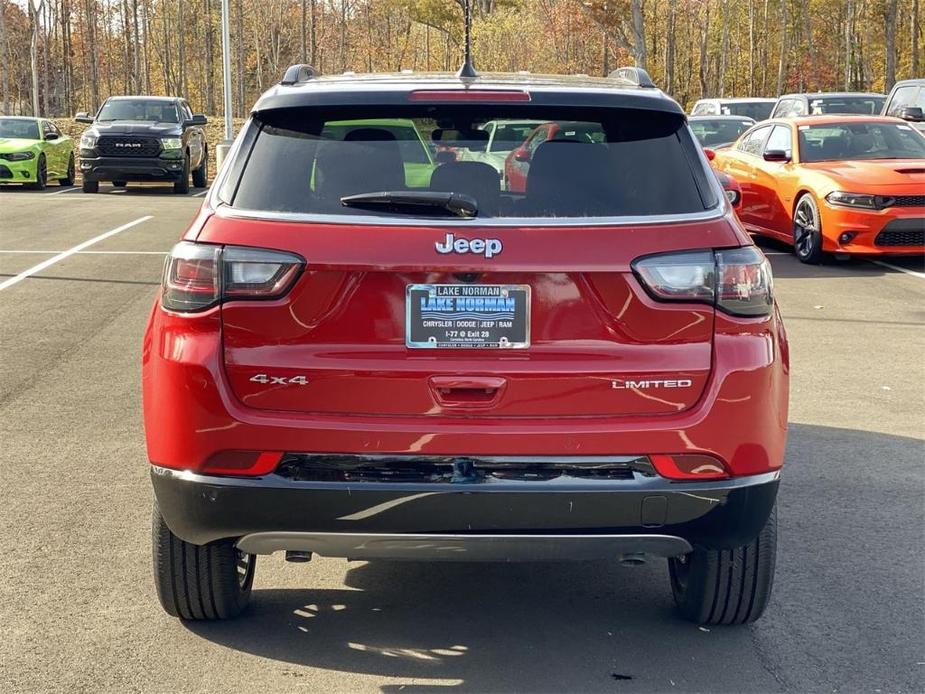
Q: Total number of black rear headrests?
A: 3